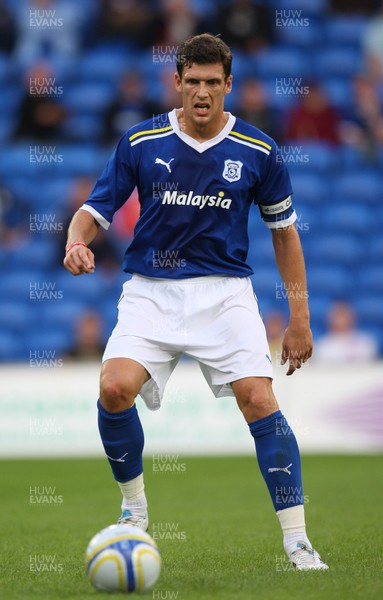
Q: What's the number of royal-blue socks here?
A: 2